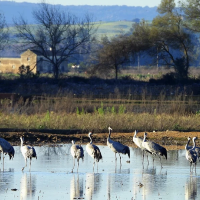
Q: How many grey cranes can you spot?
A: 9